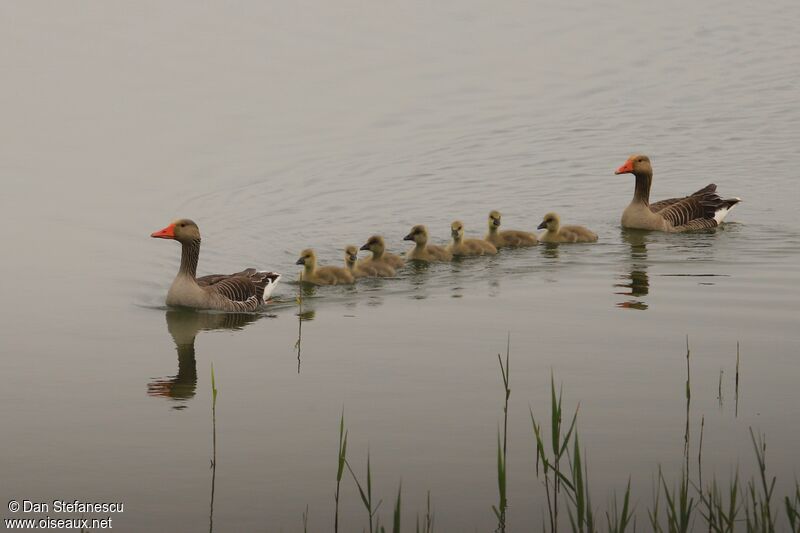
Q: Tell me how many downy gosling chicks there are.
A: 7